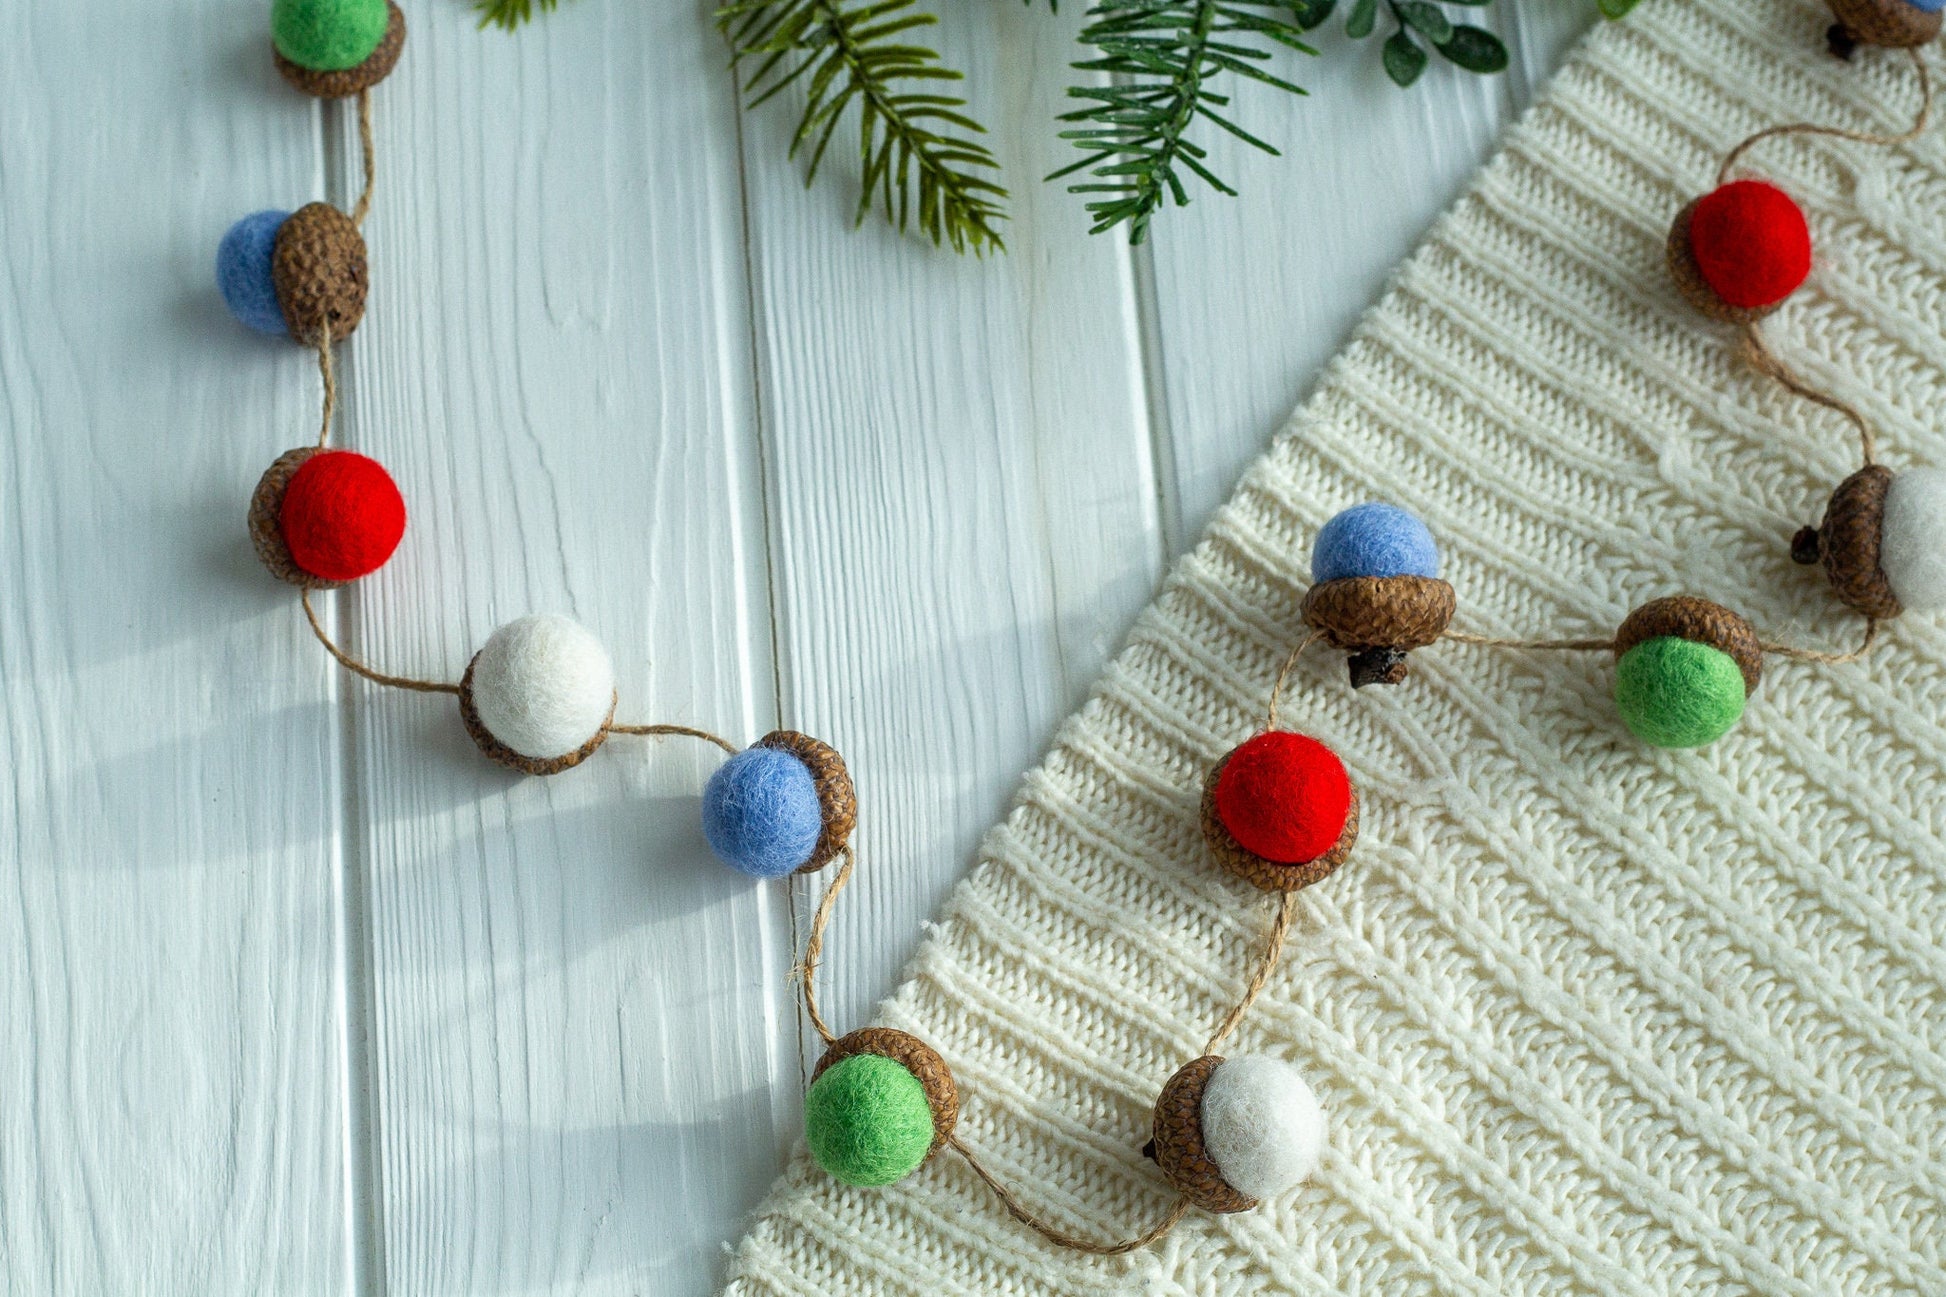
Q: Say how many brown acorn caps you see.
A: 13